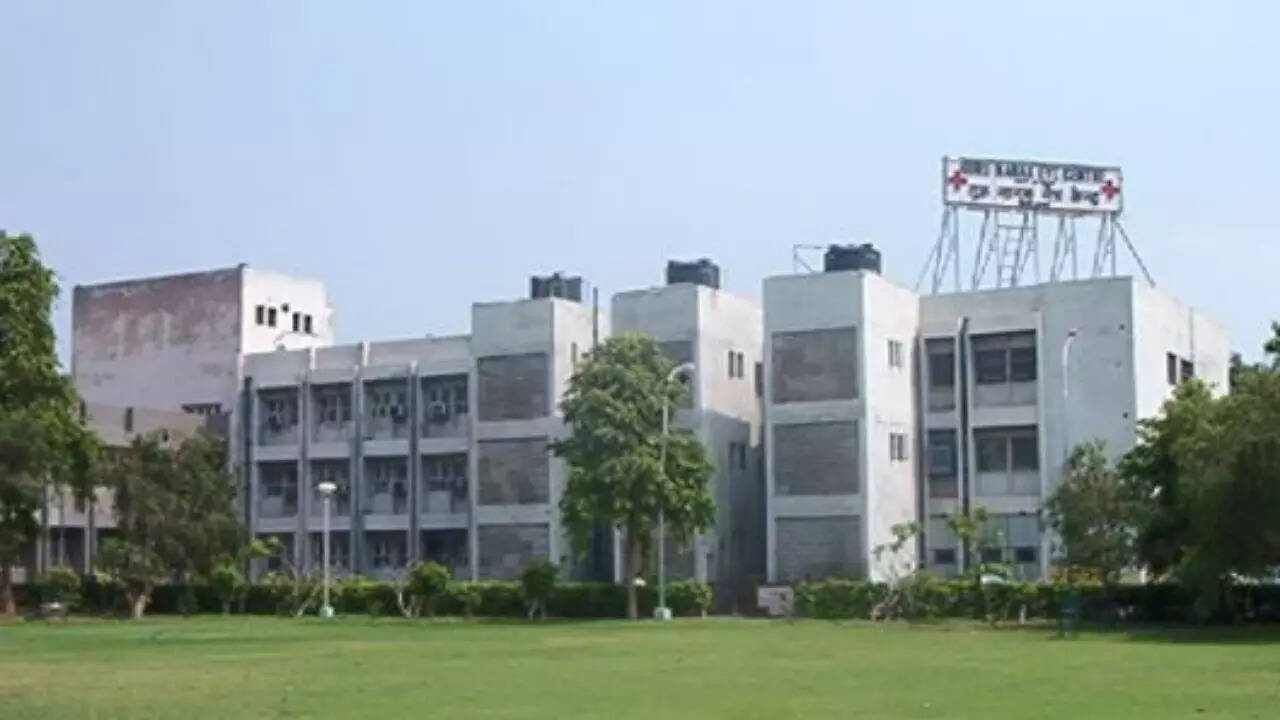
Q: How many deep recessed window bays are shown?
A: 12